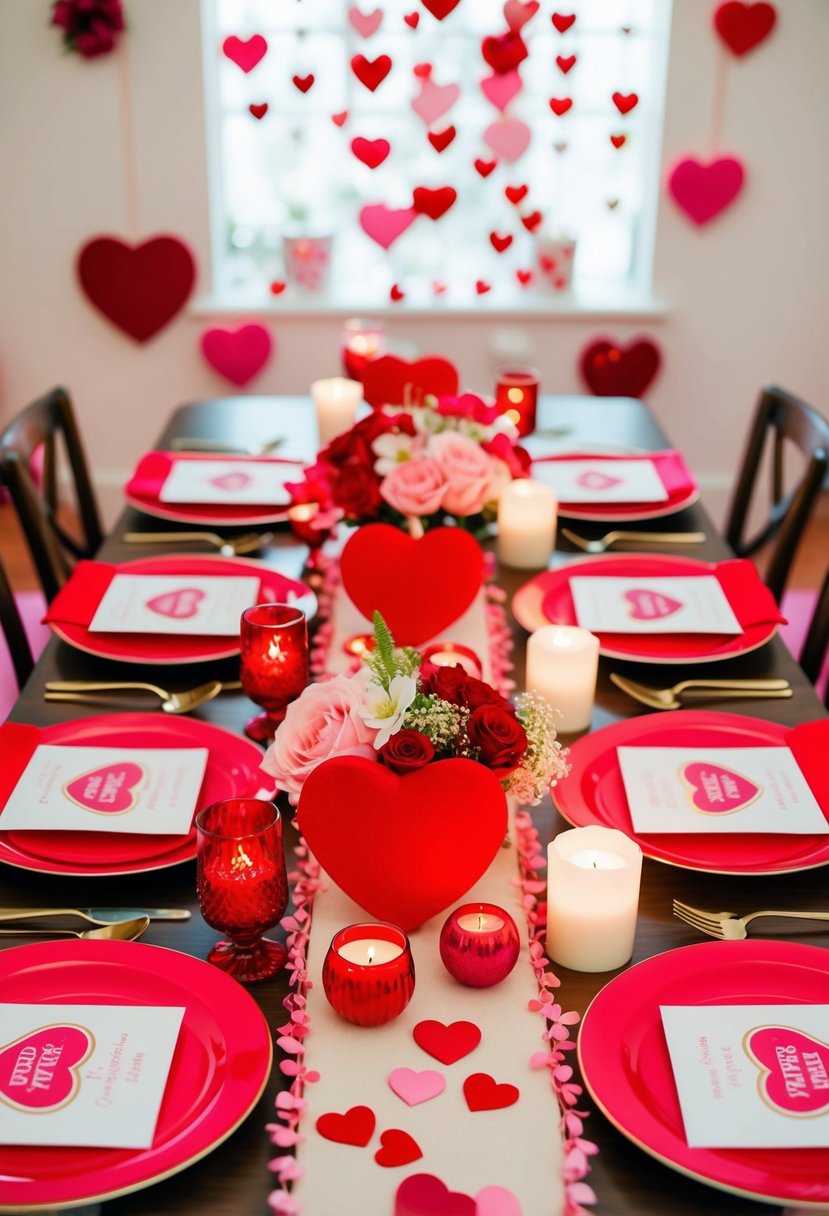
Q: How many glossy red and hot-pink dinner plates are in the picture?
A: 8